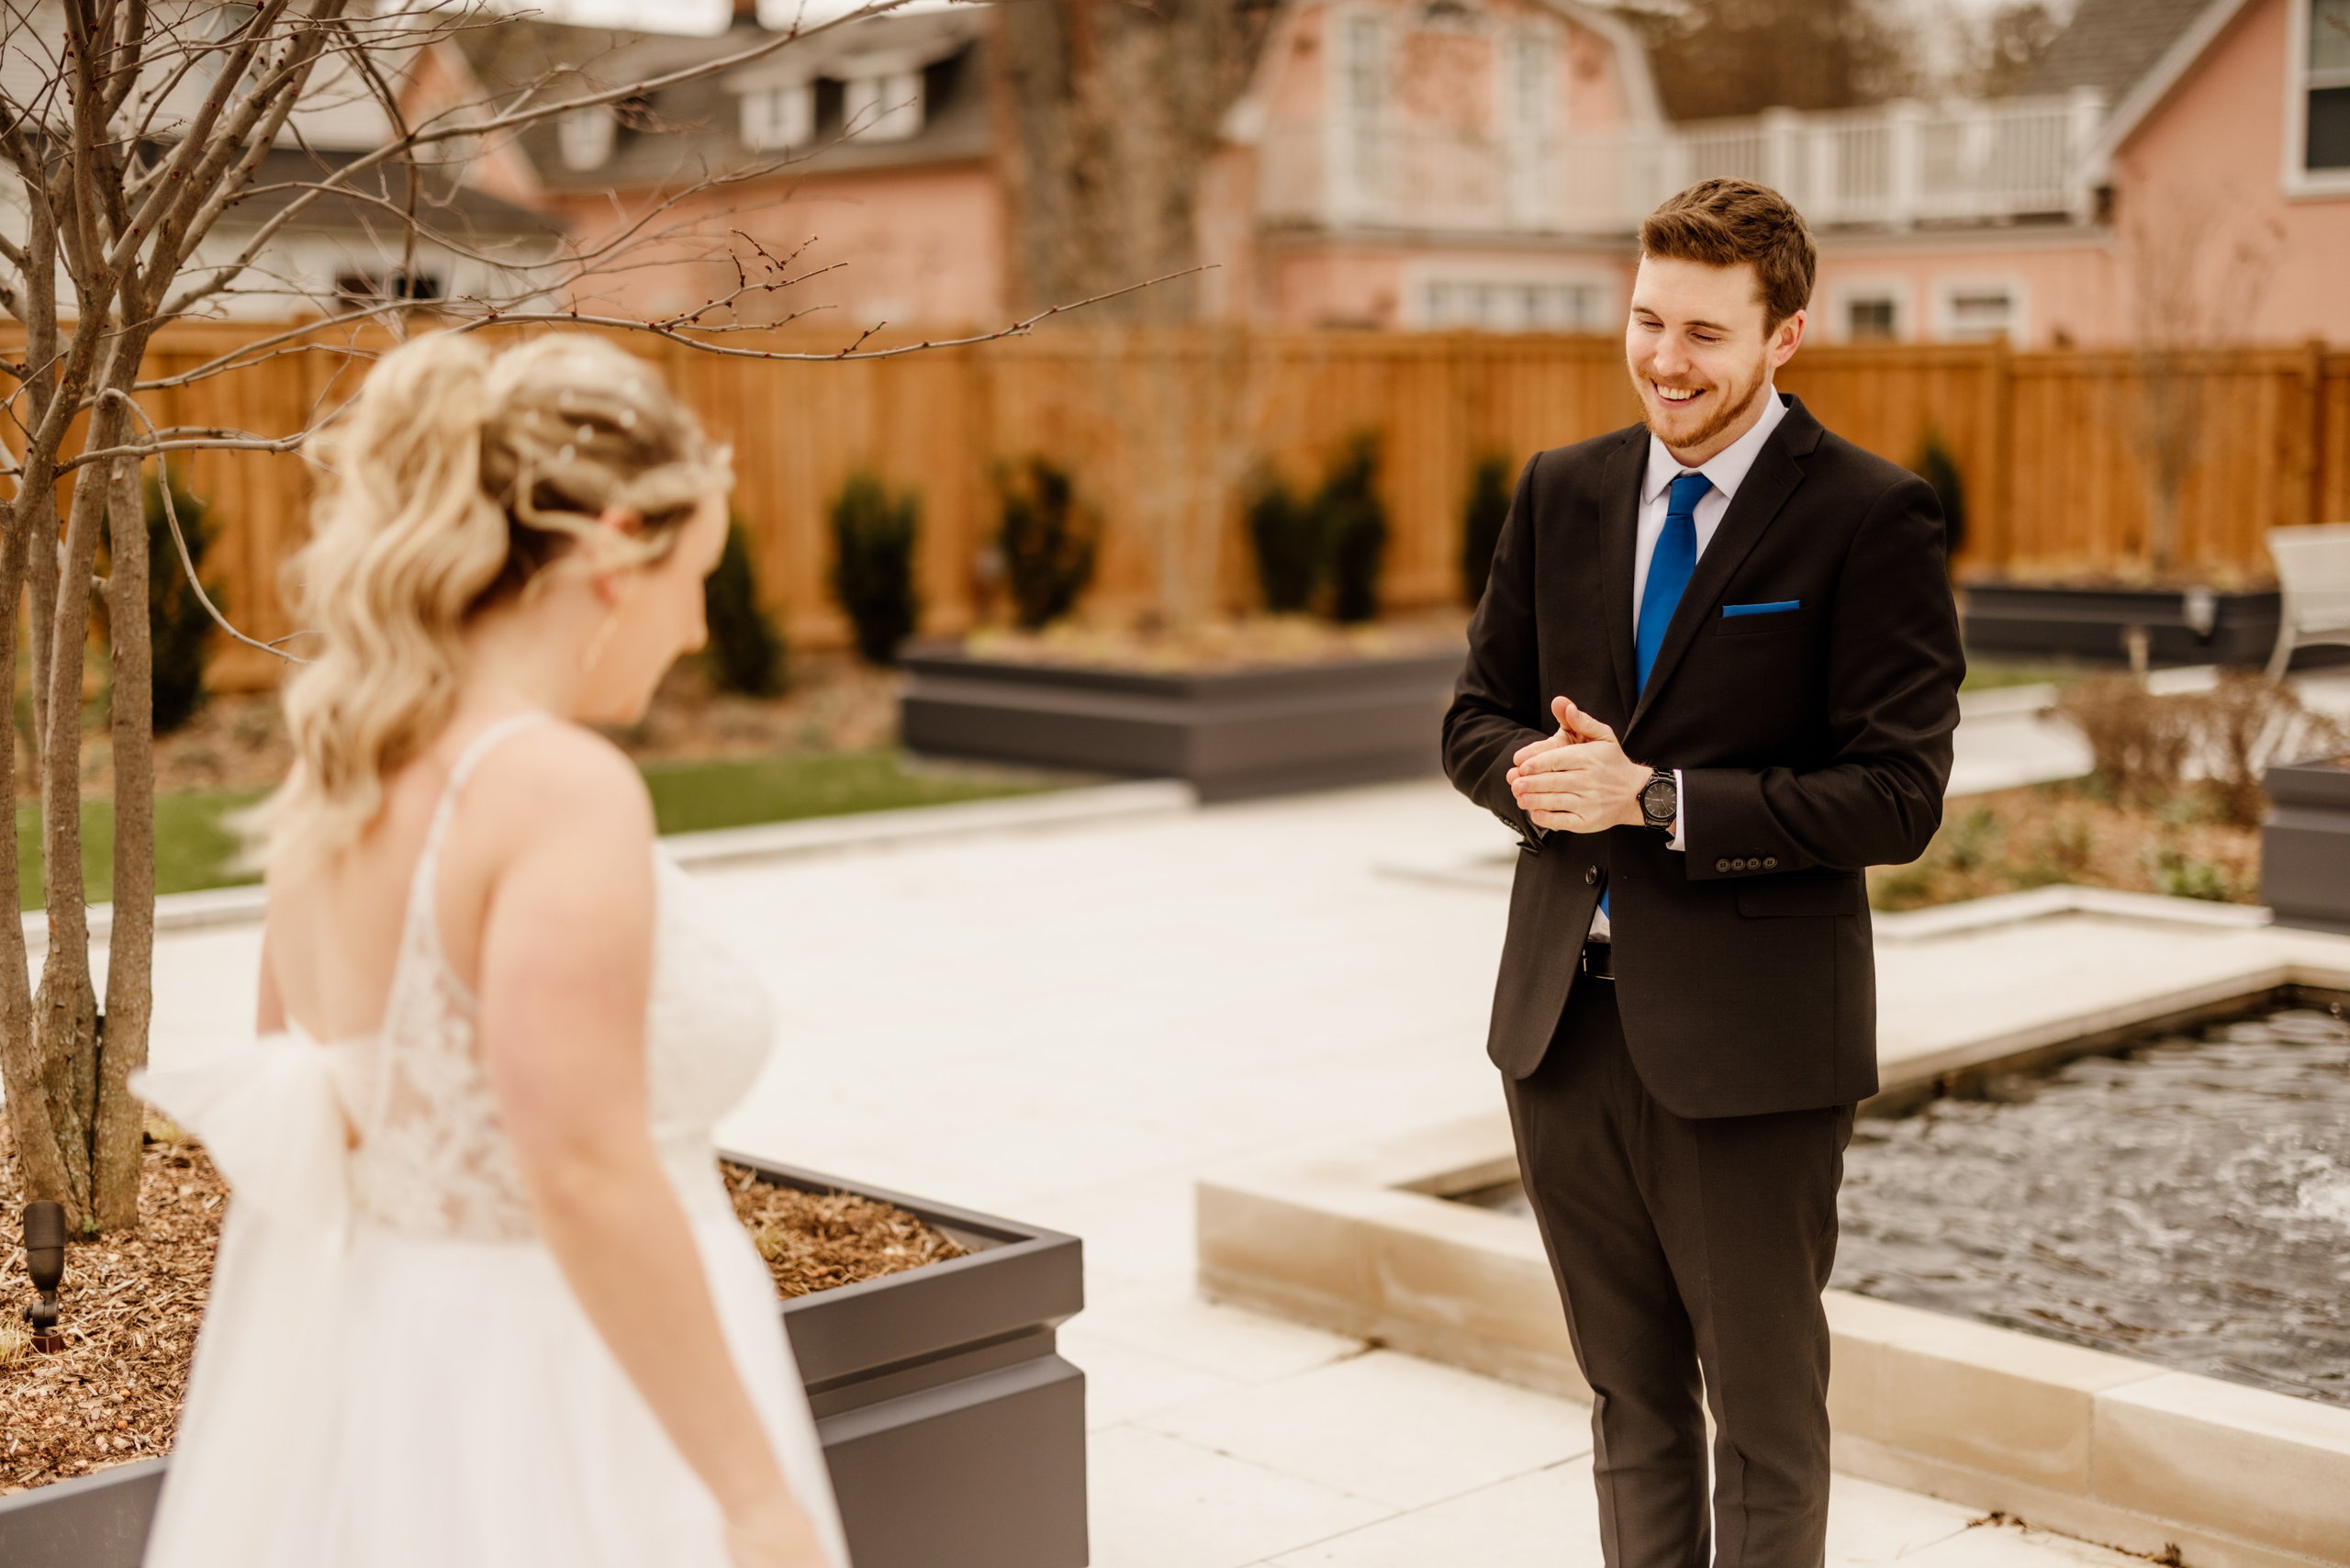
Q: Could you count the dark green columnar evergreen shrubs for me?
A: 8